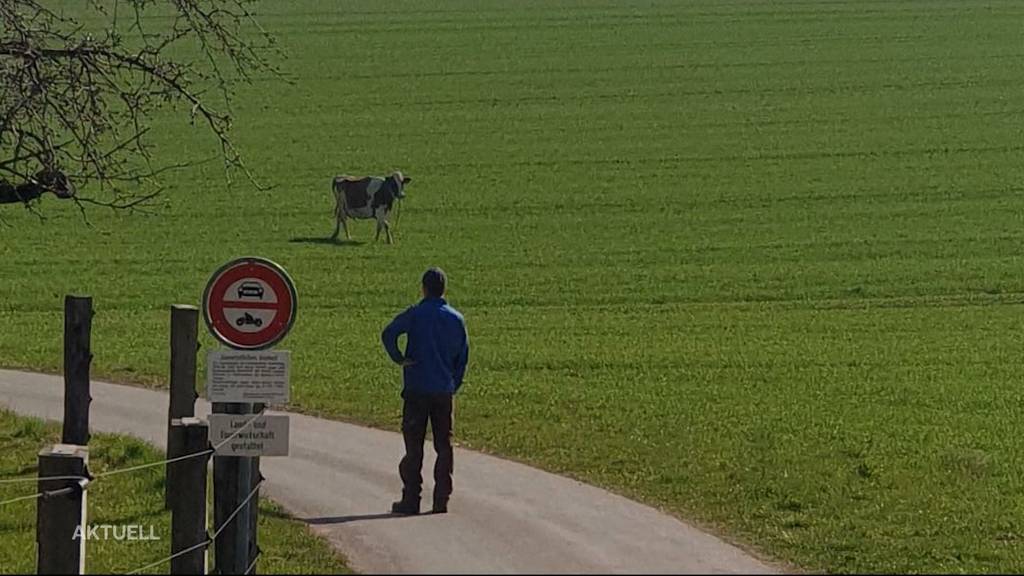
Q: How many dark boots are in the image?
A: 2